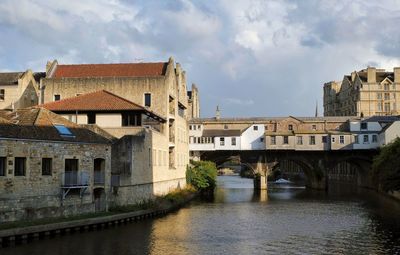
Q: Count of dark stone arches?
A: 3